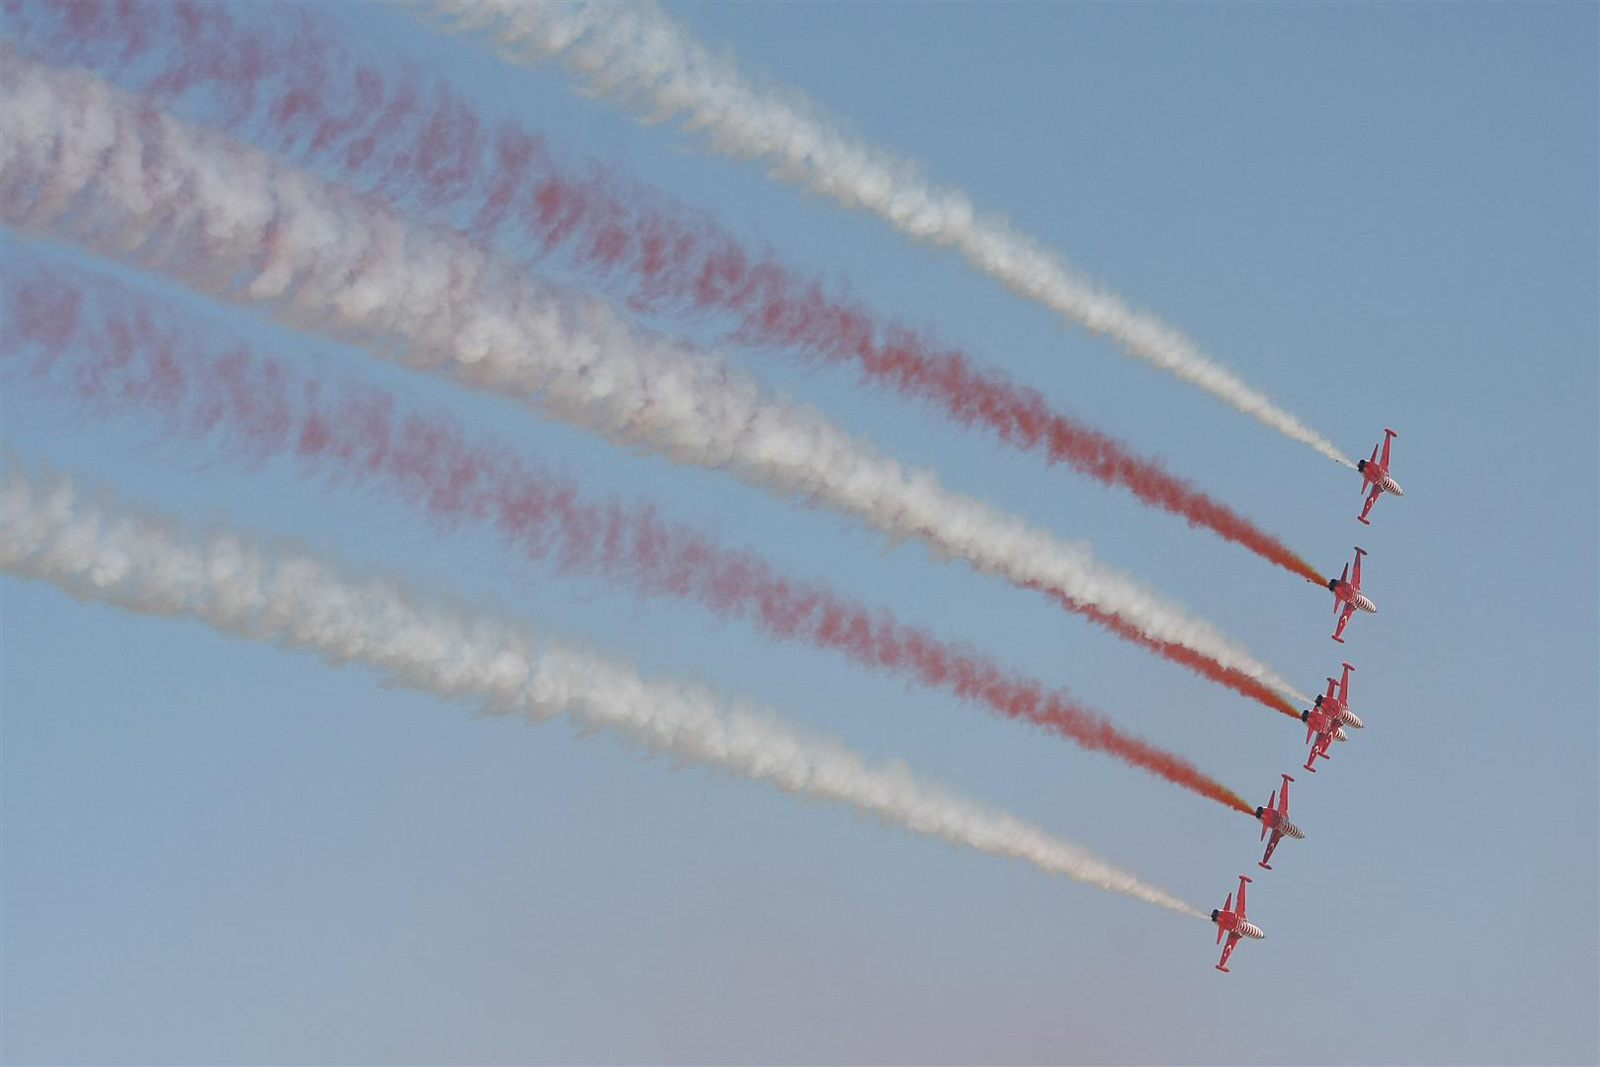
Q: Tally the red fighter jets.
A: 6